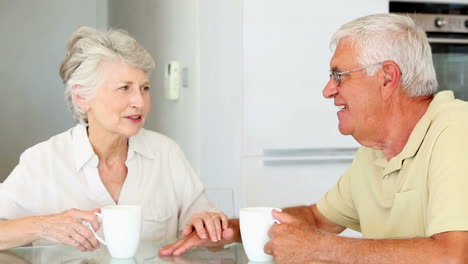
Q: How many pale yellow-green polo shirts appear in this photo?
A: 1